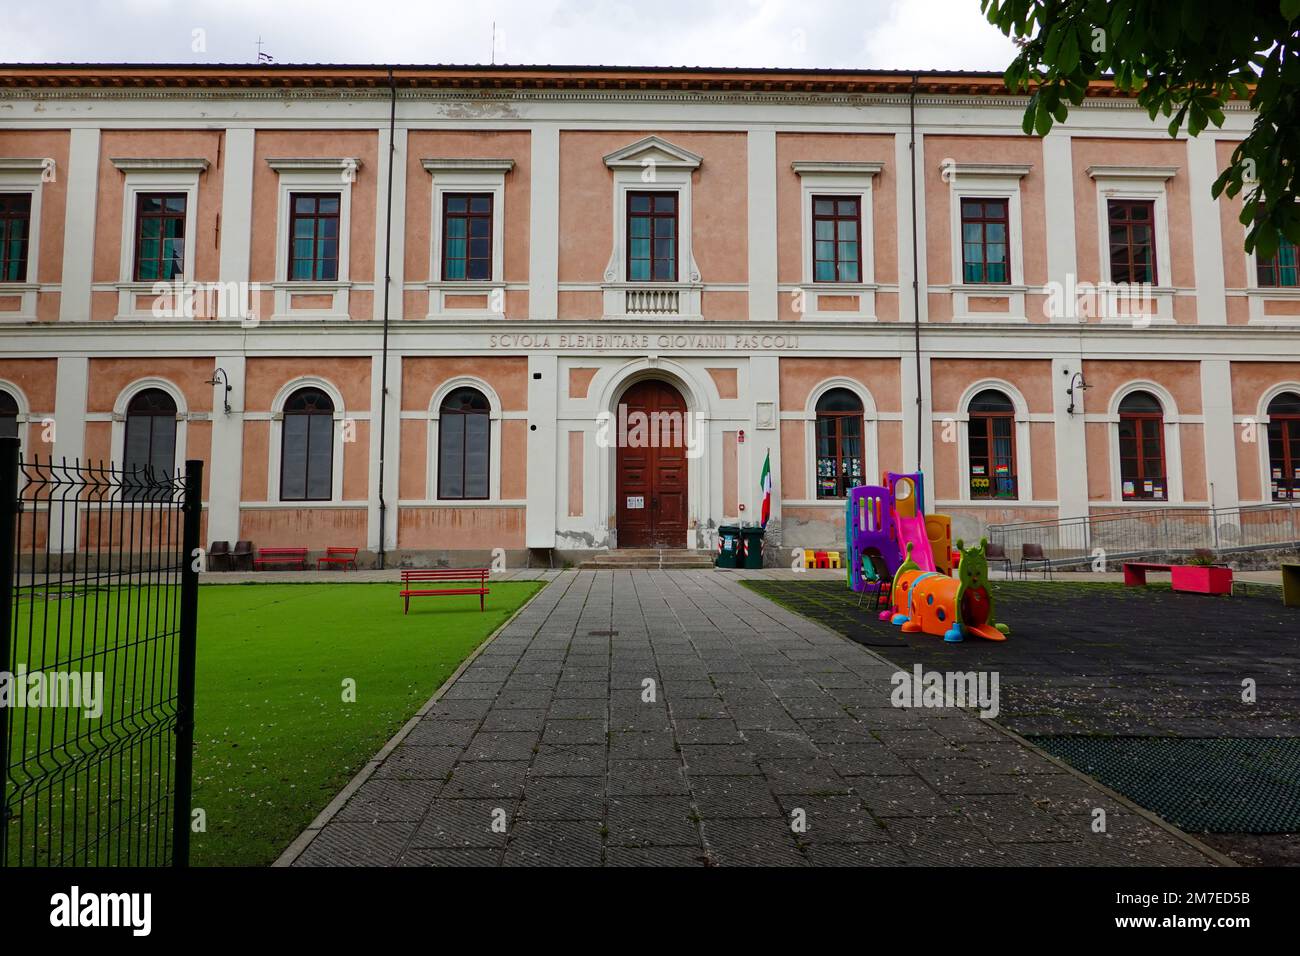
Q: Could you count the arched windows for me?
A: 8